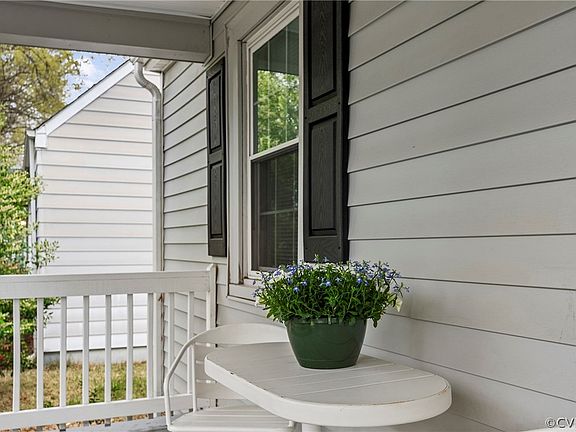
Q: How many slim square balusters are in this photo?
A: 9